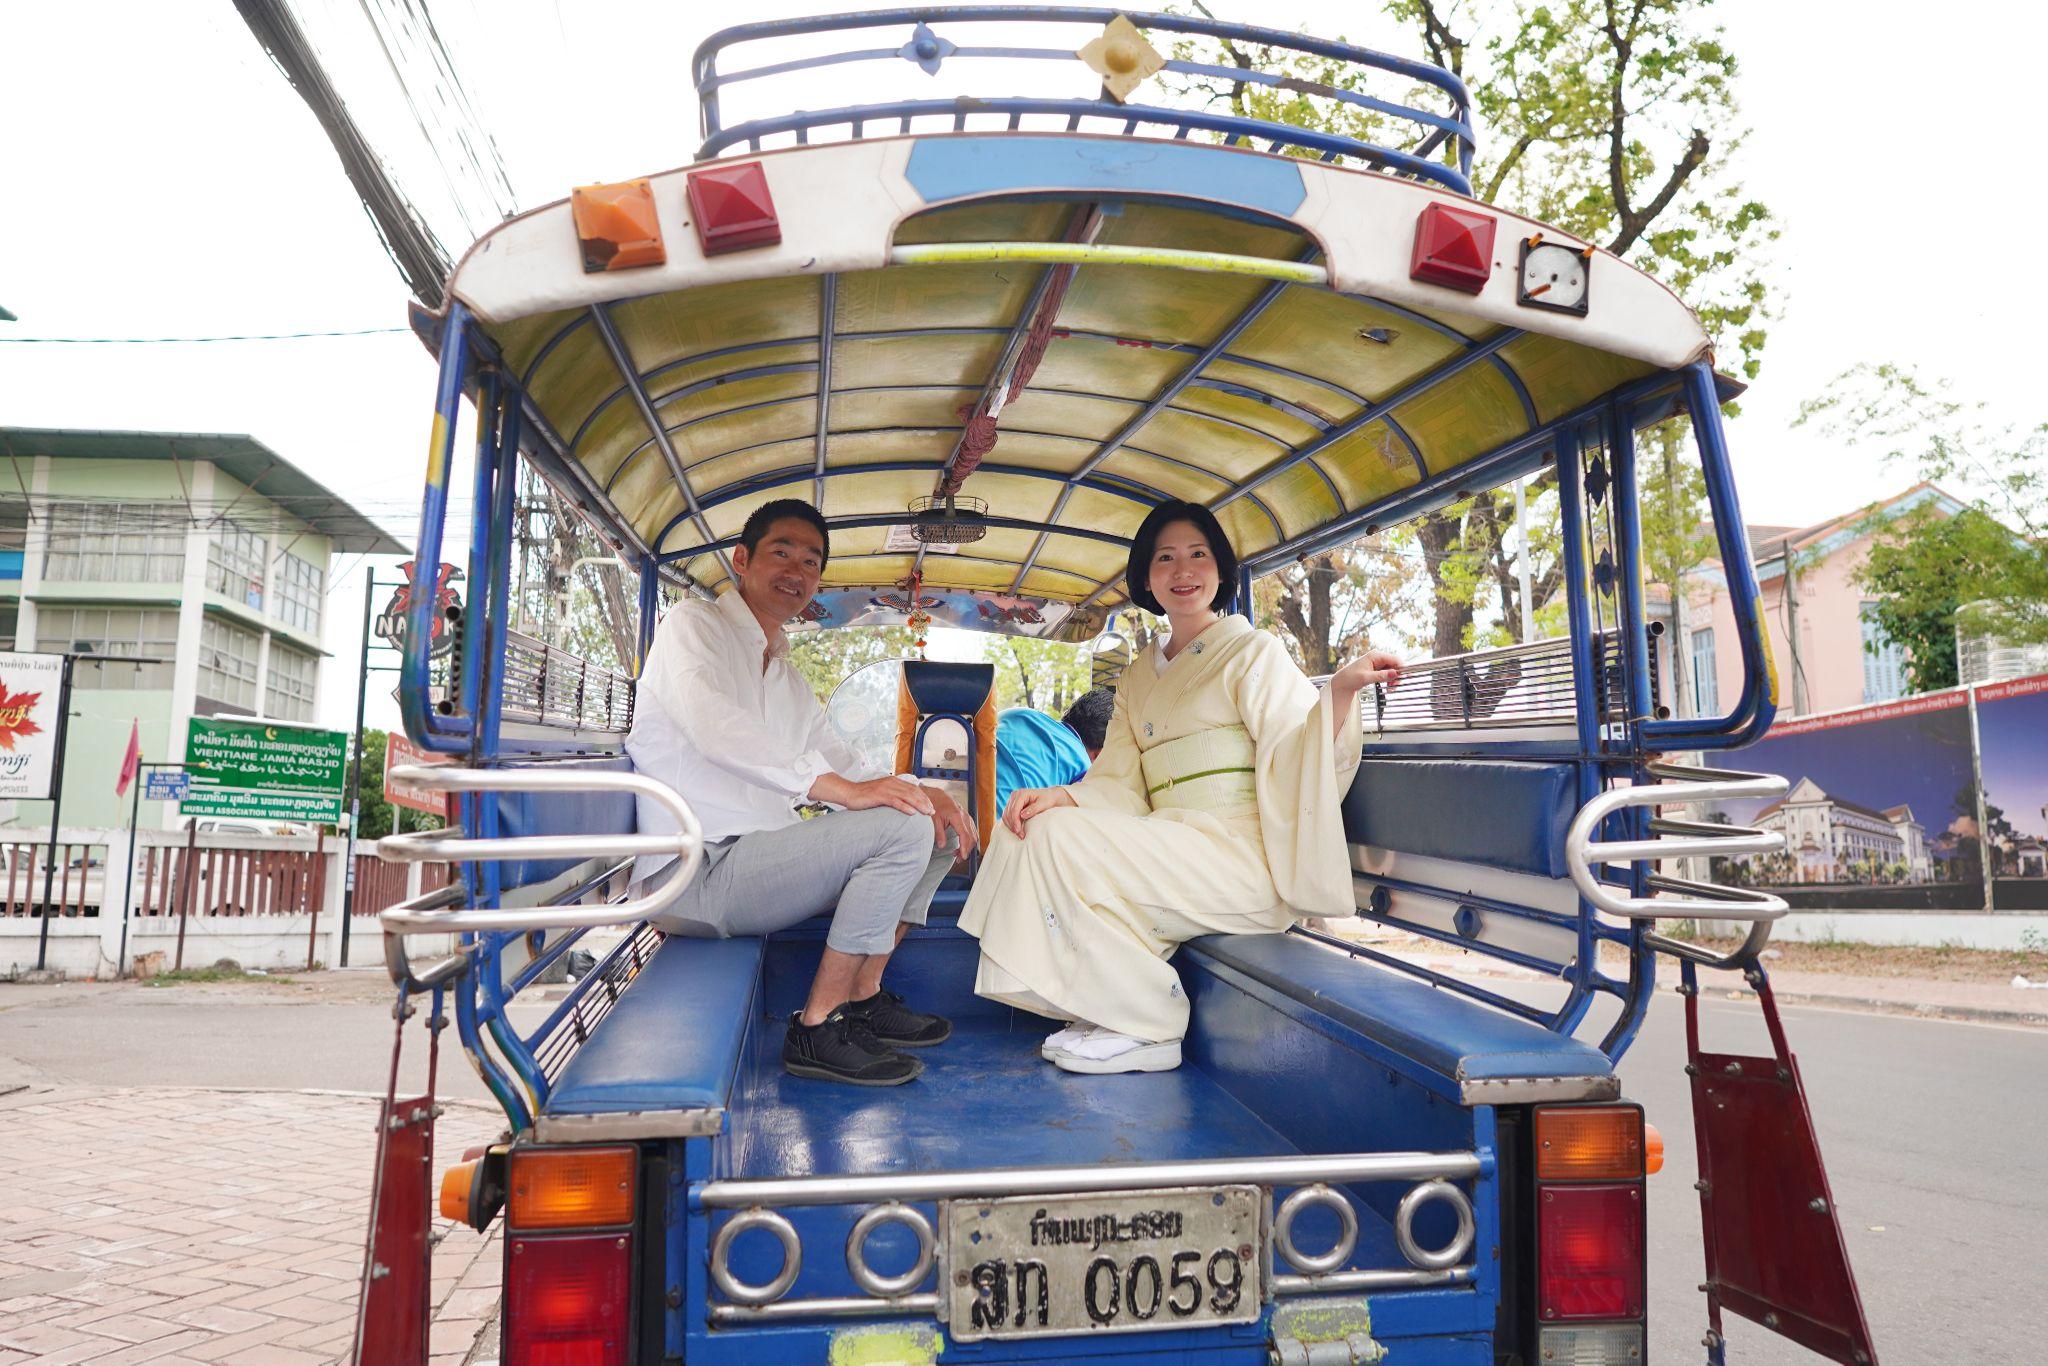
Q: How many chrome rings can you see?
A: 4